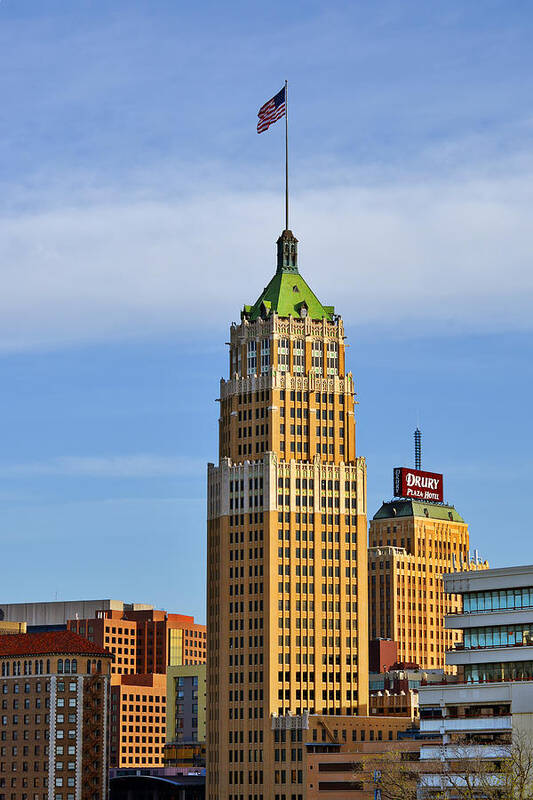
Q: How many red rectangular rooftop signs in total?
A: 1